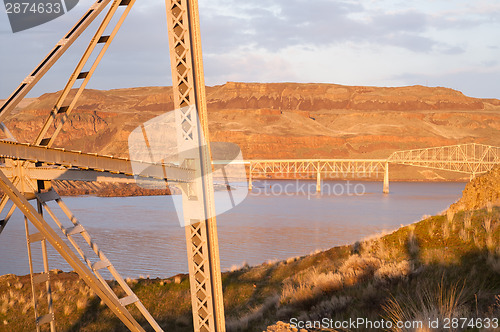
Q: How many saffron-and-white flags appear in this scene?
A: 0